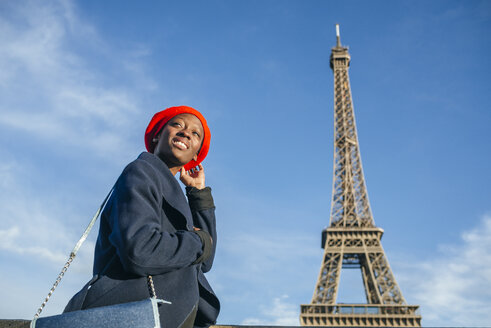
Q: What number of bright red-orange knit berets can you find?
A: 1